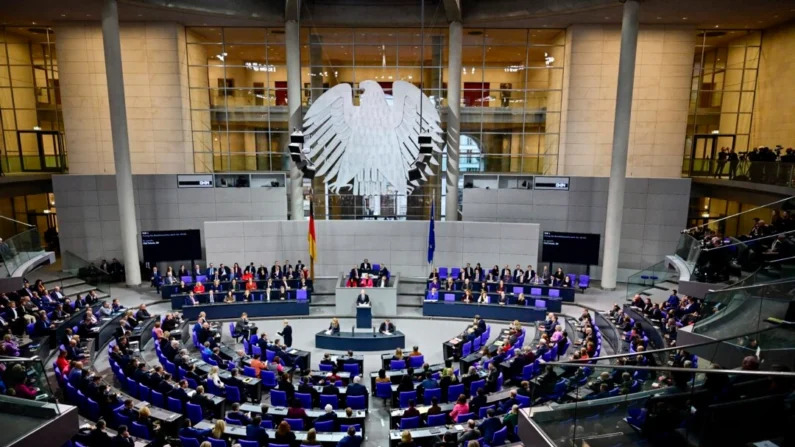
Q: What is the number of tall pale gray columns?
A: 4